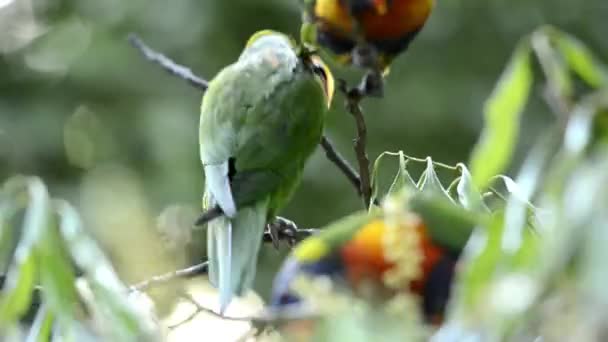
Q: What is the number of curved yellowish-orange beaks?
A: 1